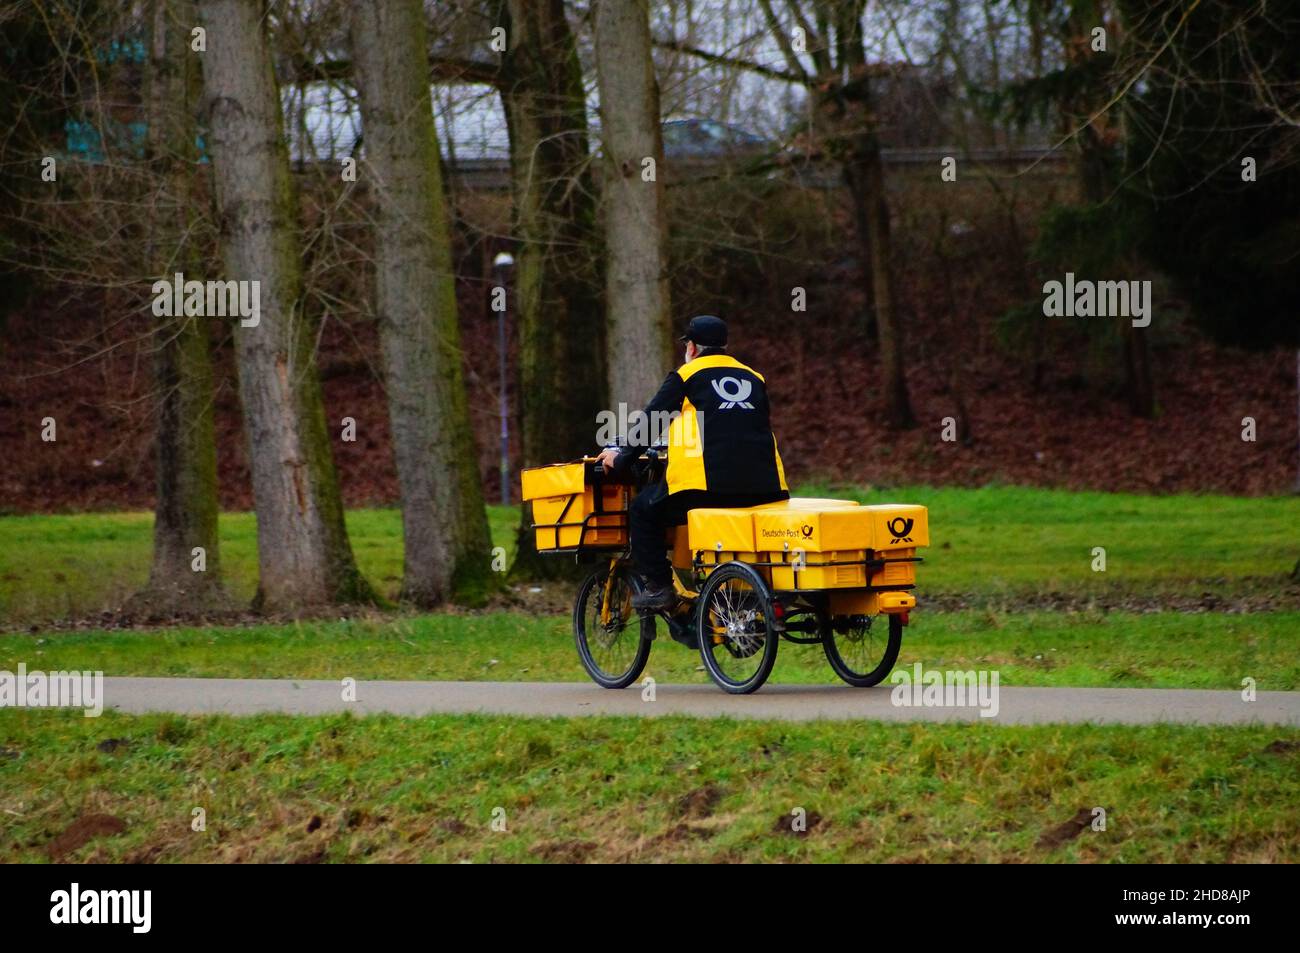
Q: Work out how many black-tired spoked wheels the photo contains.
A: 3